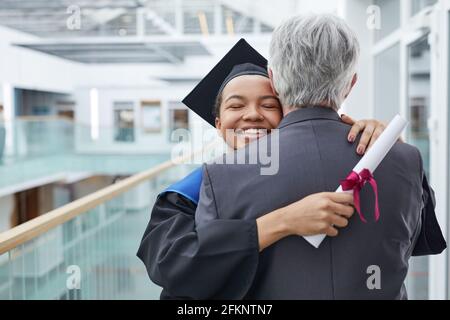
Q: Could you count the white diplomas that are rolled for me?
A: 1